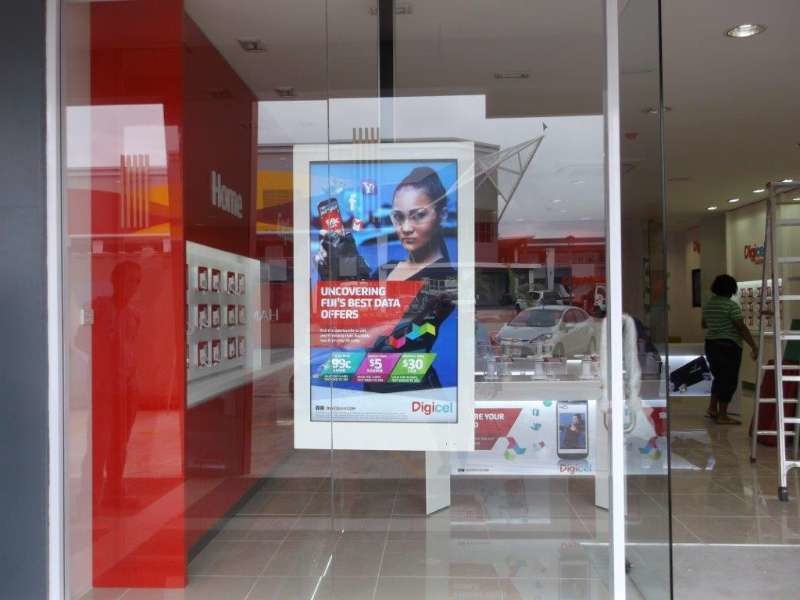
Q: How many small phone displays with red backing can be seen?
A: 12